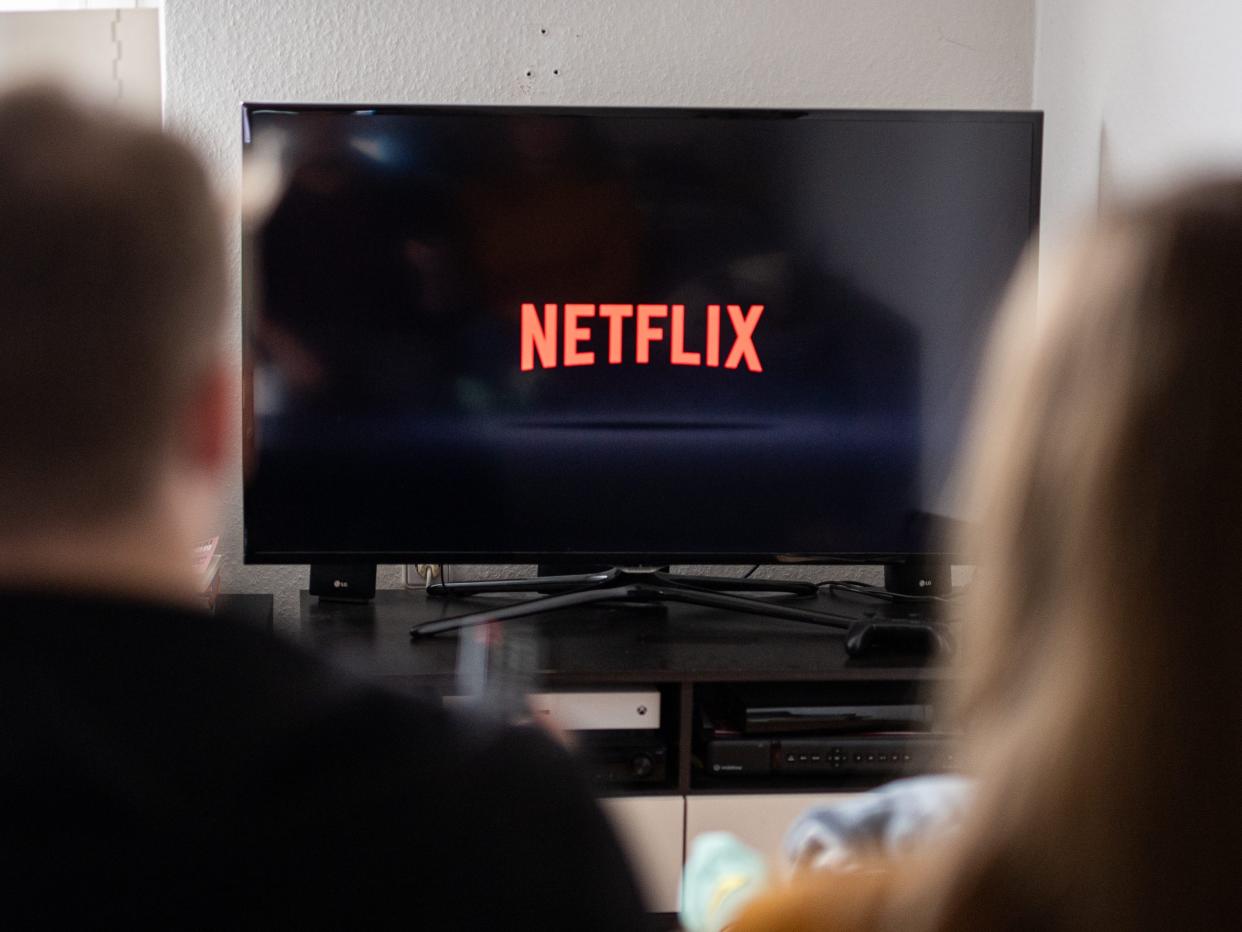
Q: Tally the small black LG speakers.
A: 2